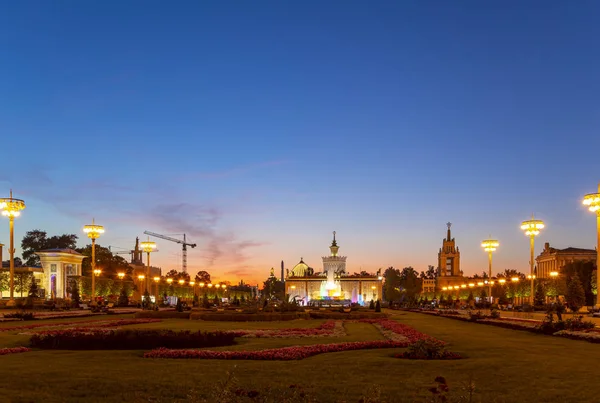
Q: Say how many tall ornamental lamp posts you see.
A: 6